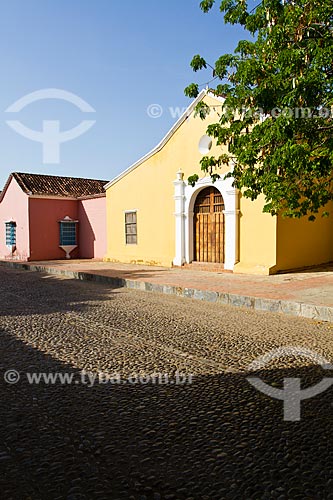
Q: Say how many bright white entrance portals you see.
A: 1